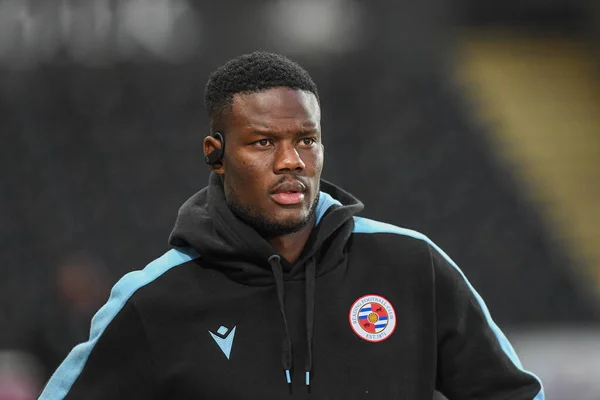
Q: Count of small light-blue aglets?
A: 2